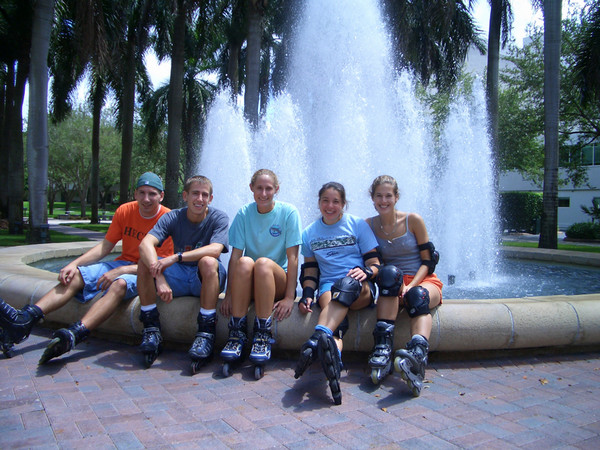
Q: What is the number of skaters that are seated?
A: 5